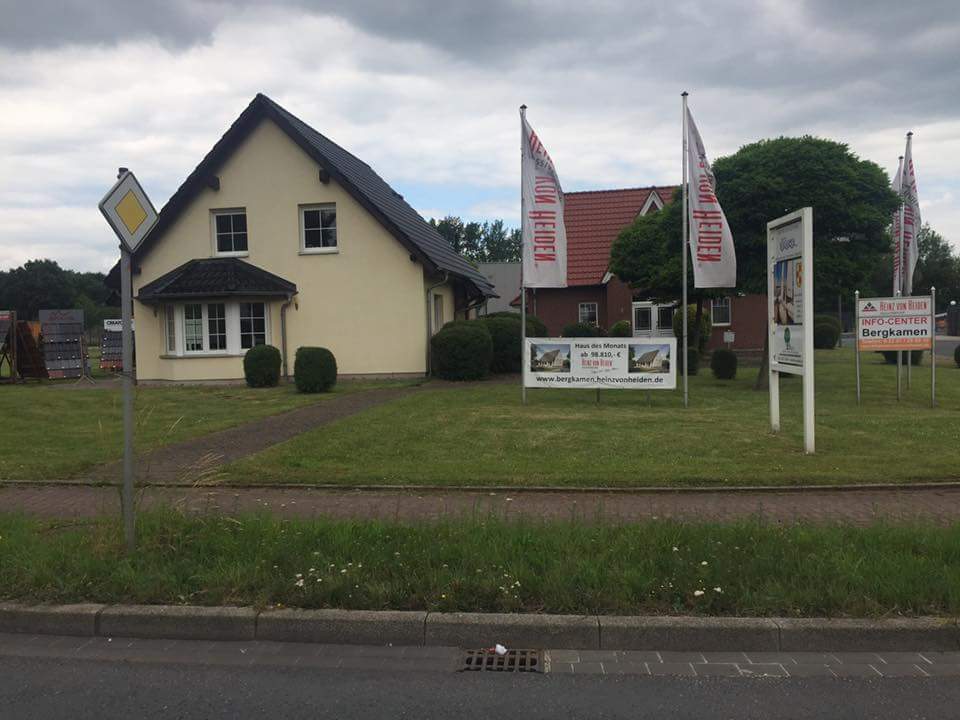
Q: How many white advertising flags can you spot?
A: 4